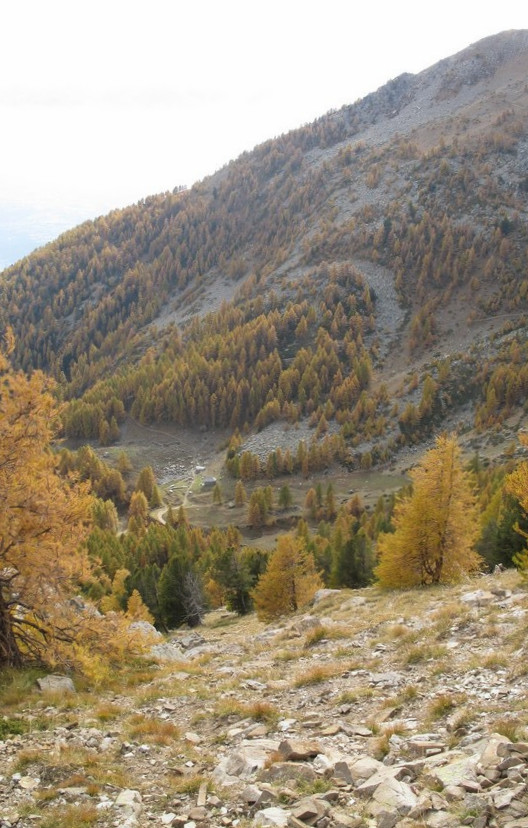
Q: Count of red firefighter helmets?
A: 0